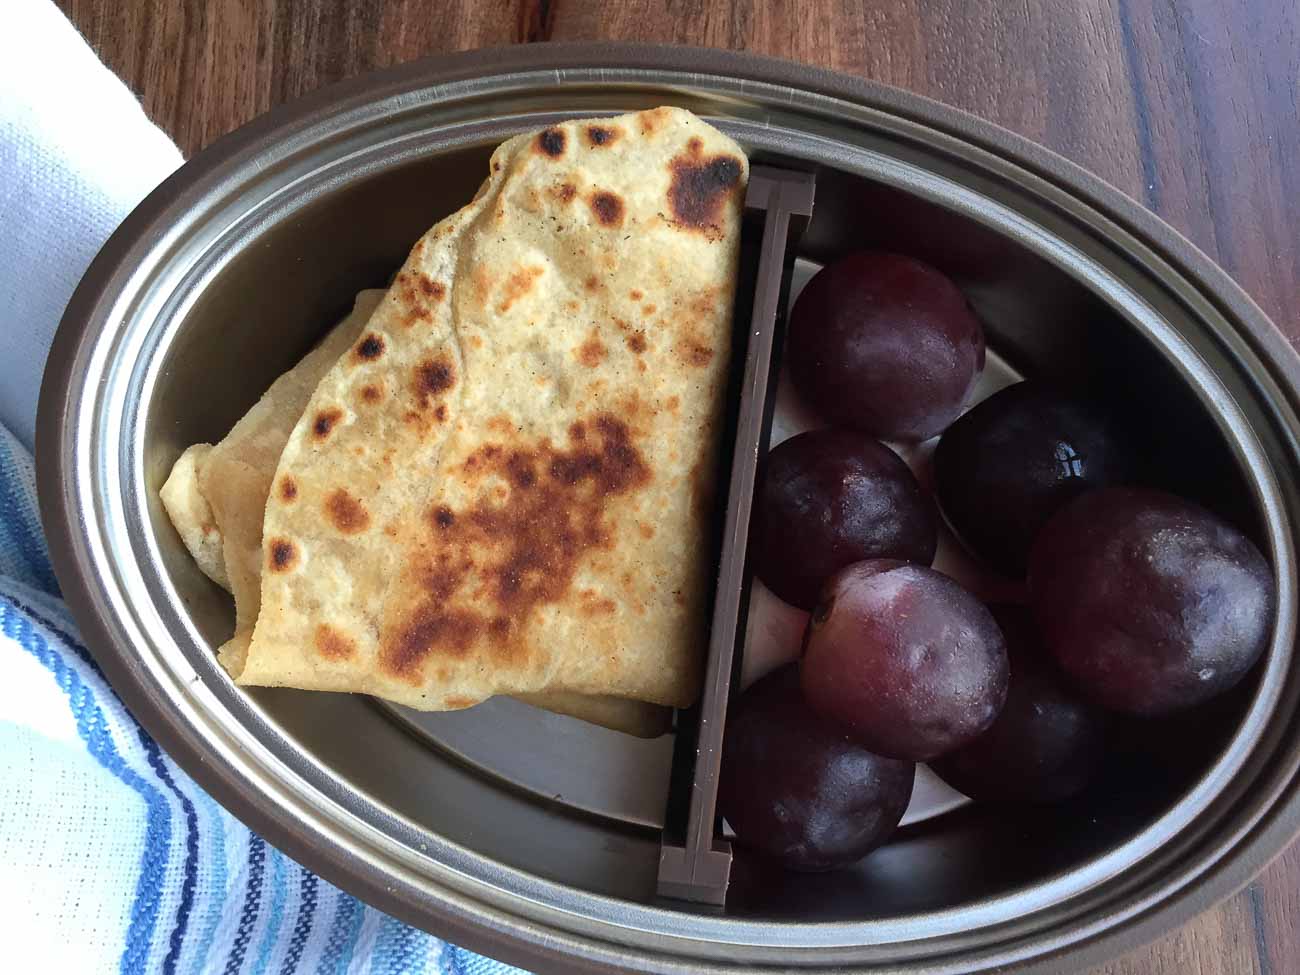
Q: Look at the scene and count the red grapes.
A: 7